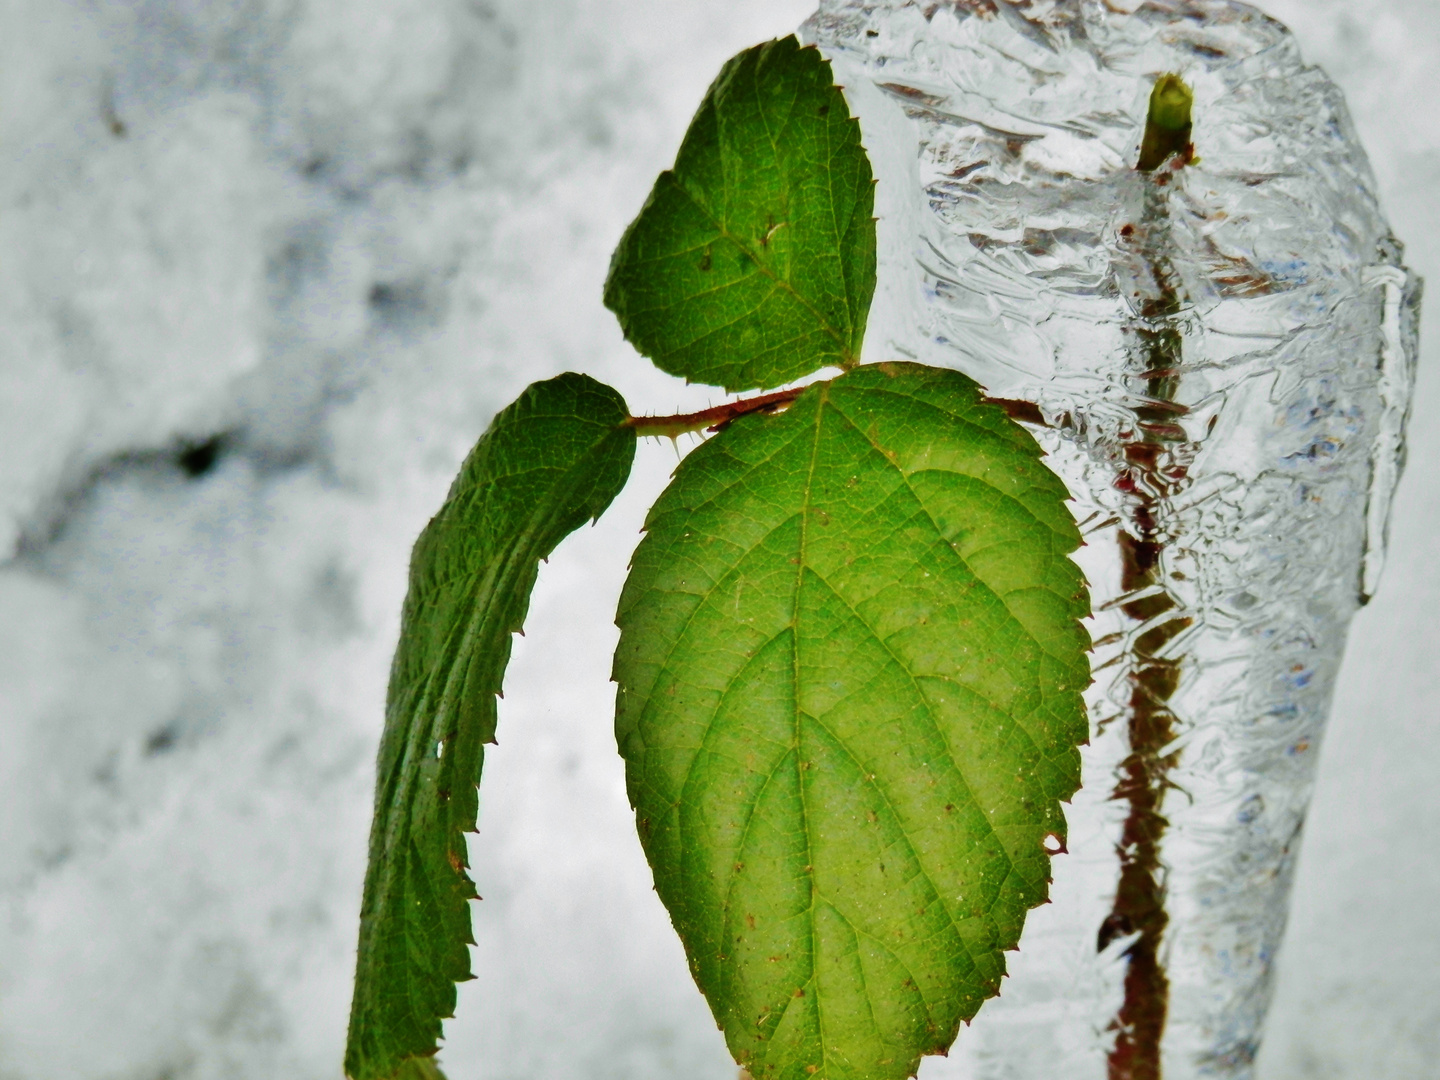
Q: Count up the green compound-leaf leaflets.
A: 3